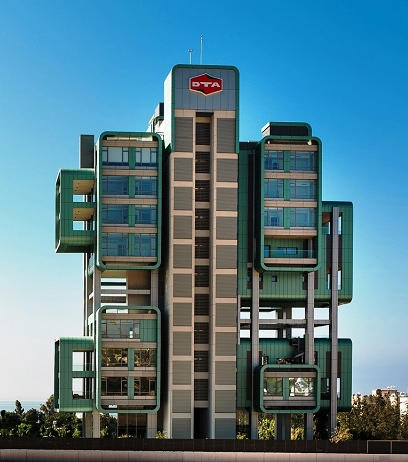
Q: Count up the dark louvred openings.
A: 10